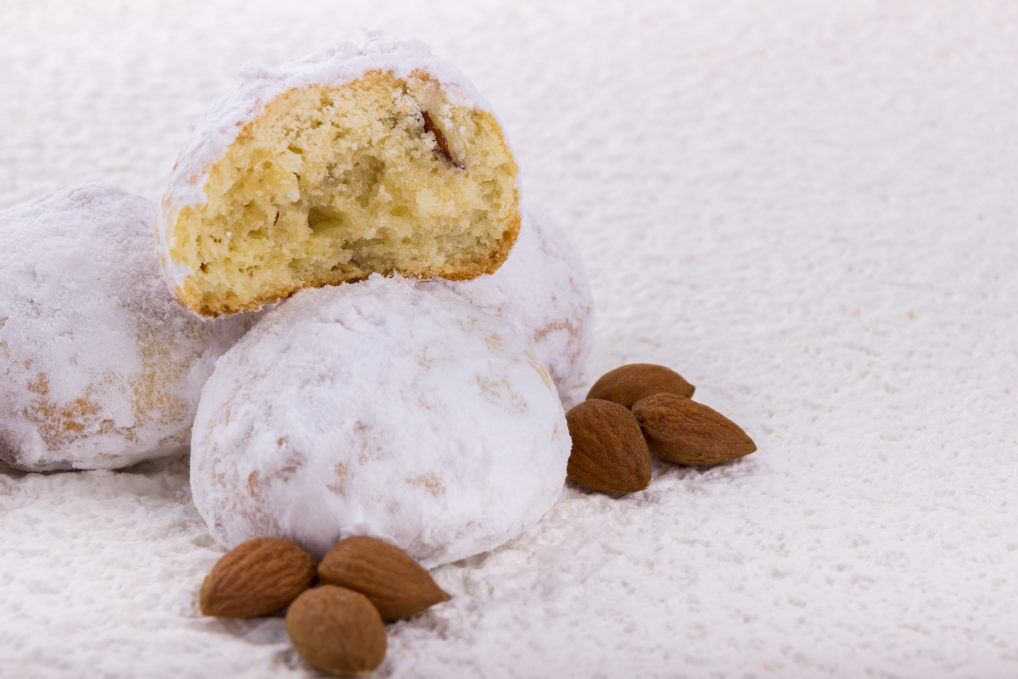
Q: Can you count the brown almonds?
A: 6